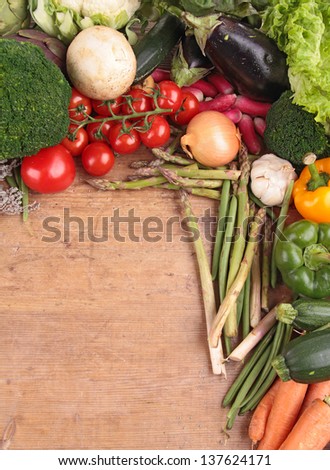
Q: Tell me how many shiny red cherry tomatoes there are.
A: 10